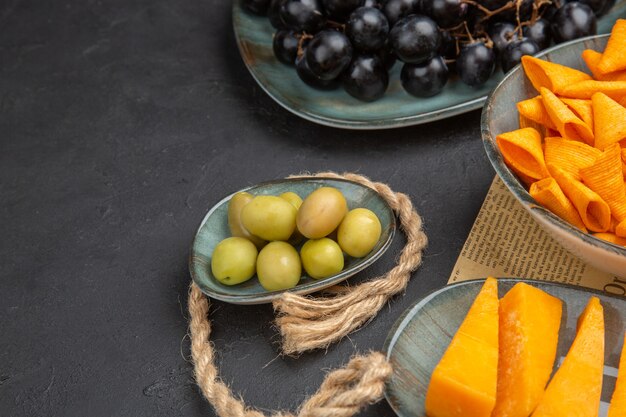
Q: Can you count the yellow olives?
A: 8